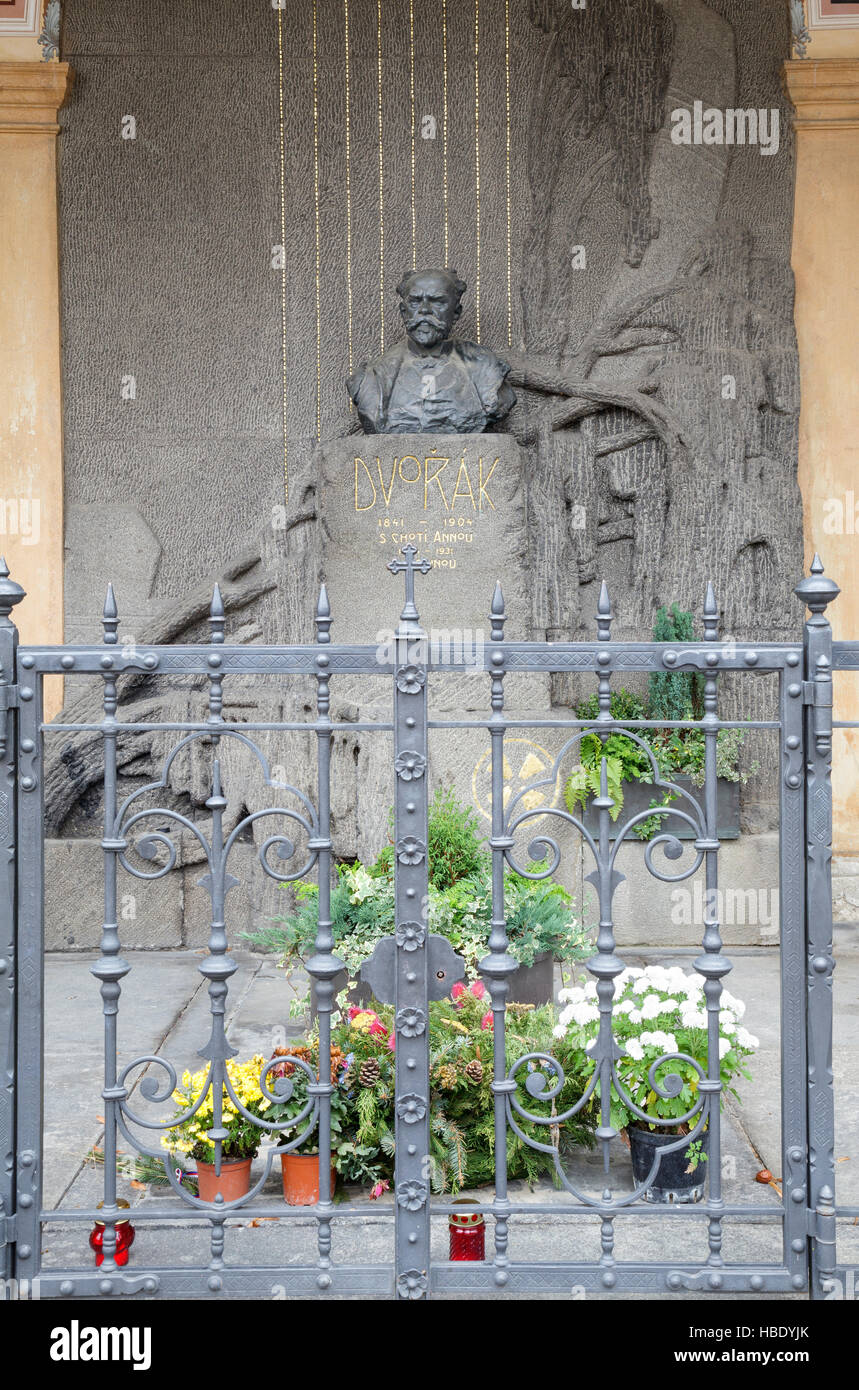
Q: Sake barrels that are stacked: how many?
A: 0